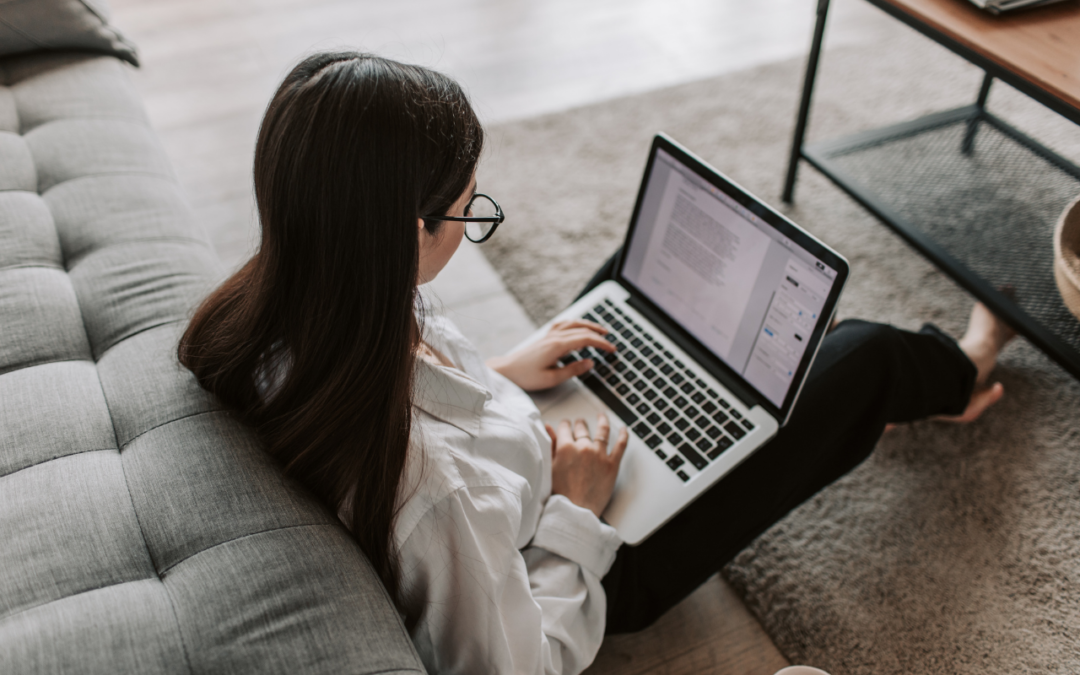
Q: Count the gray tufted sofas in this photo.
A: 1